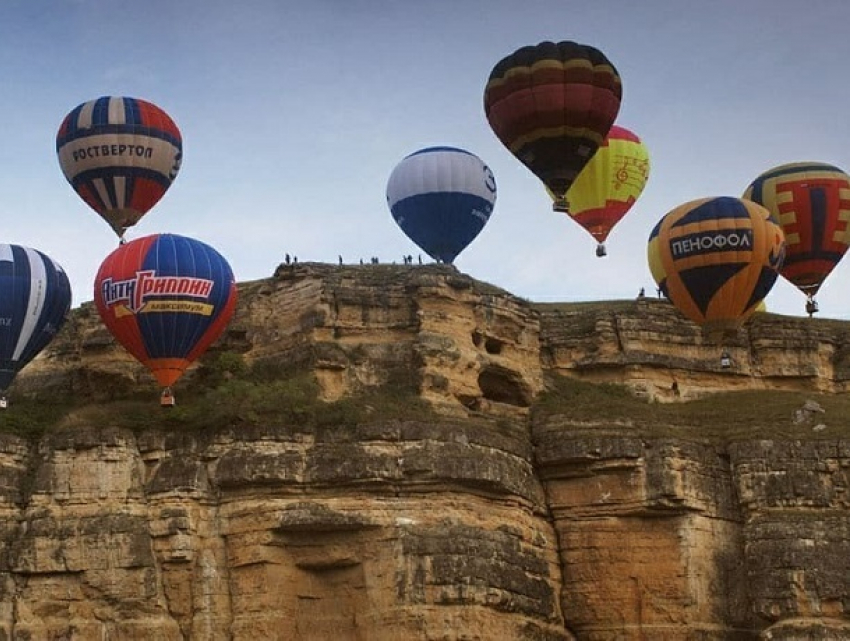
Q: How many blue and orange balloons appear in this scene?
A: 1